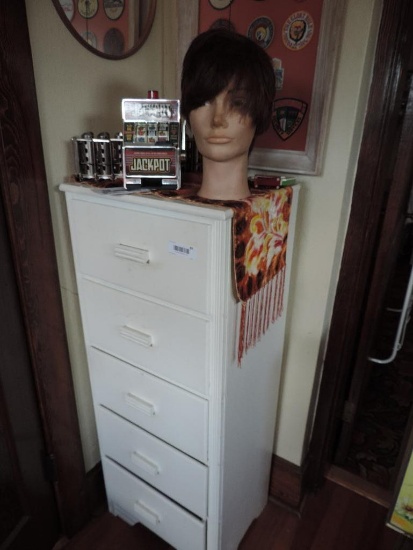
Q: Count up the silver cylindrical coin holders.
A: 3